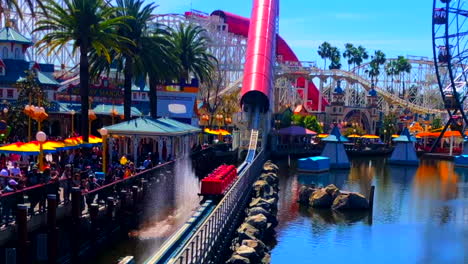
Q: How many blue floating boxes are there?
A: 2